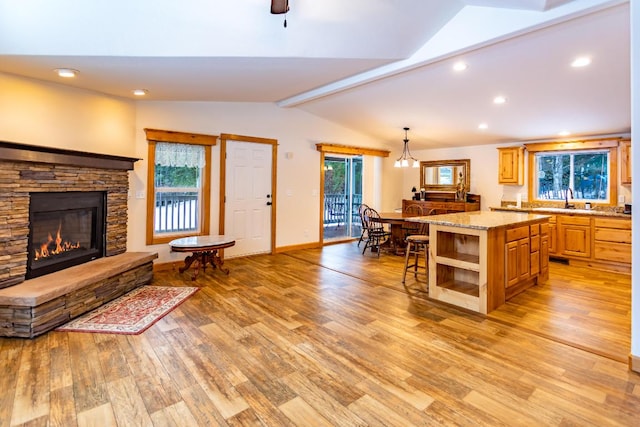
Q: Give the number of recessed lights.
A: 7